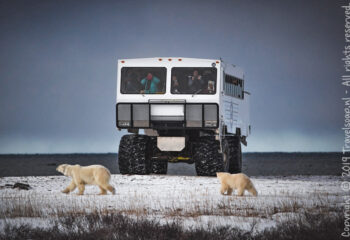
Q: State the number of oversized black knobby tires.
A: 4